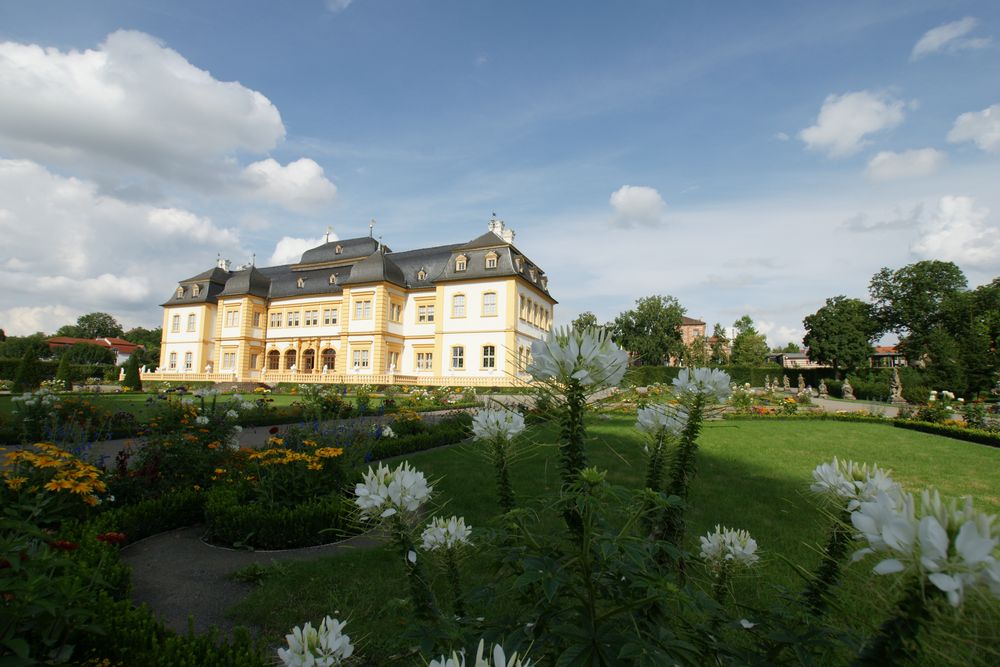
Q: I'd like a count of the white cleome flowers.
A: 11